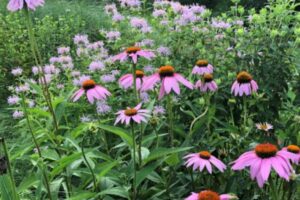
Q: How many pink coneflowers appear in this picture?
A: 13